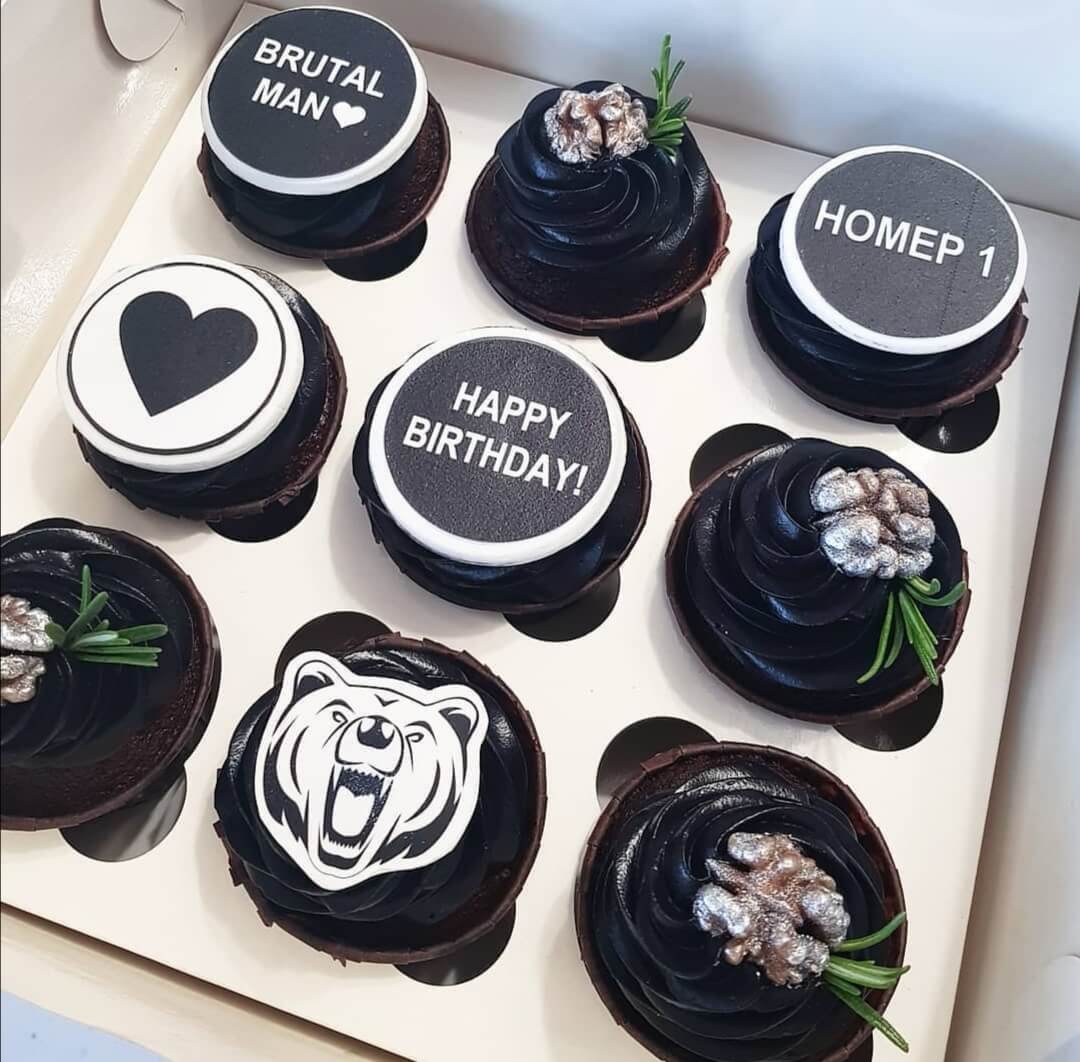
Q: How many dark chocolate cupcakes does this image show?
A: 9